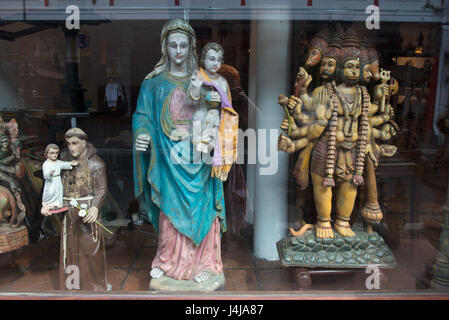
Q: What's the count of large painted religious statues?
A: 3